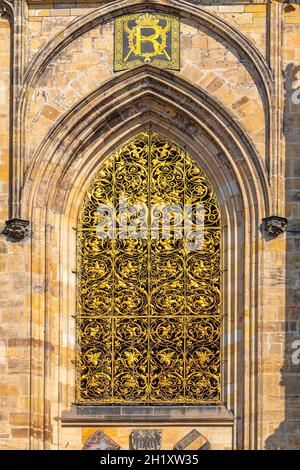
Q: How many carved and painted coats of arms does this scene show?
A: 3